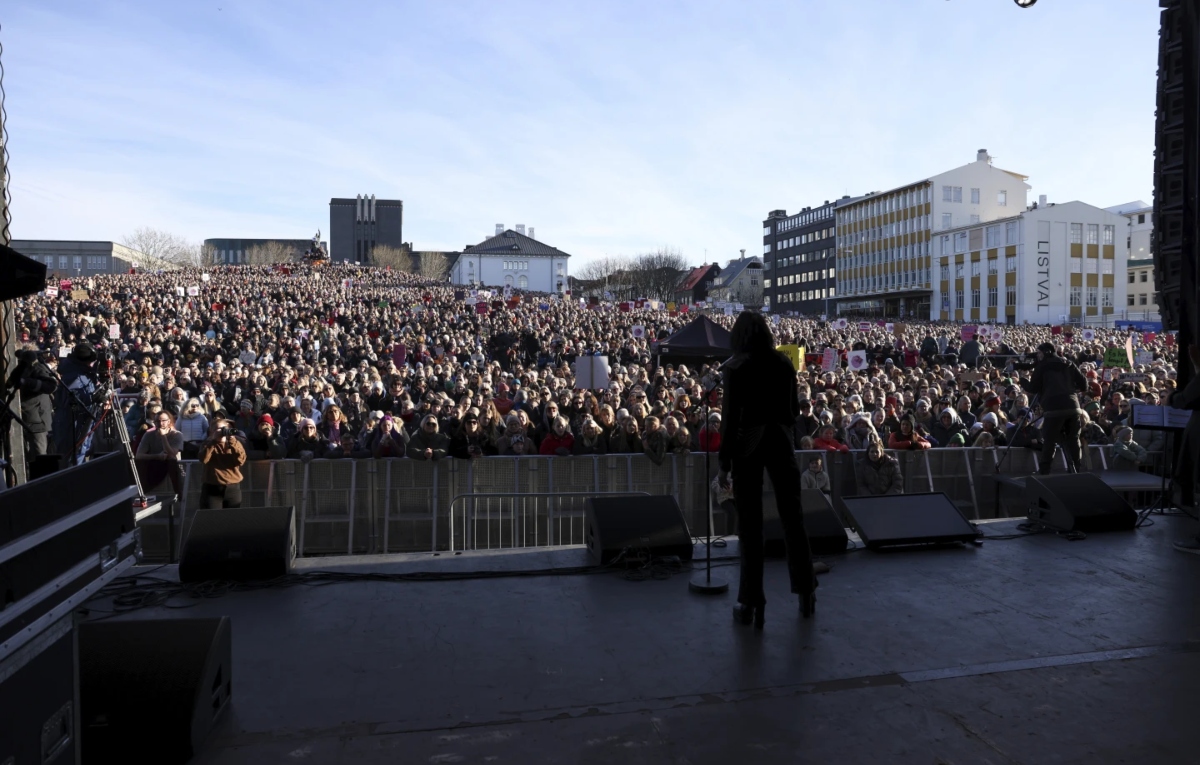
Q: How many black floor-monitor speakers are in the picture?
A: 5